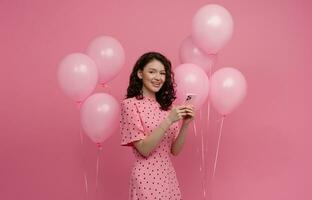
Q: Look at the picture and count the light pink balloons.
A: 7